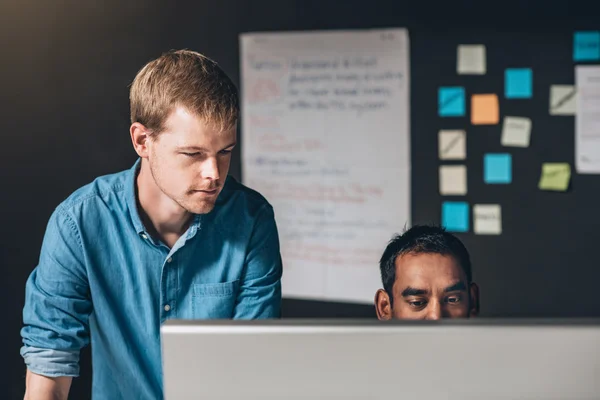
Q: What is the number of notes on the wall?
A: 13